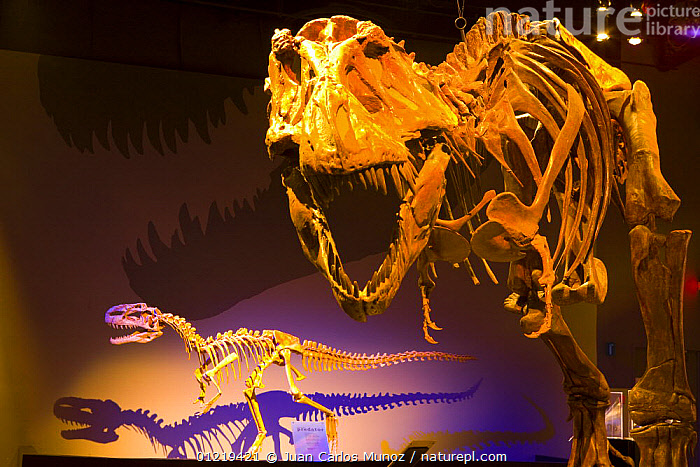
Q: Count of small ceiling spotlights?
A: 4